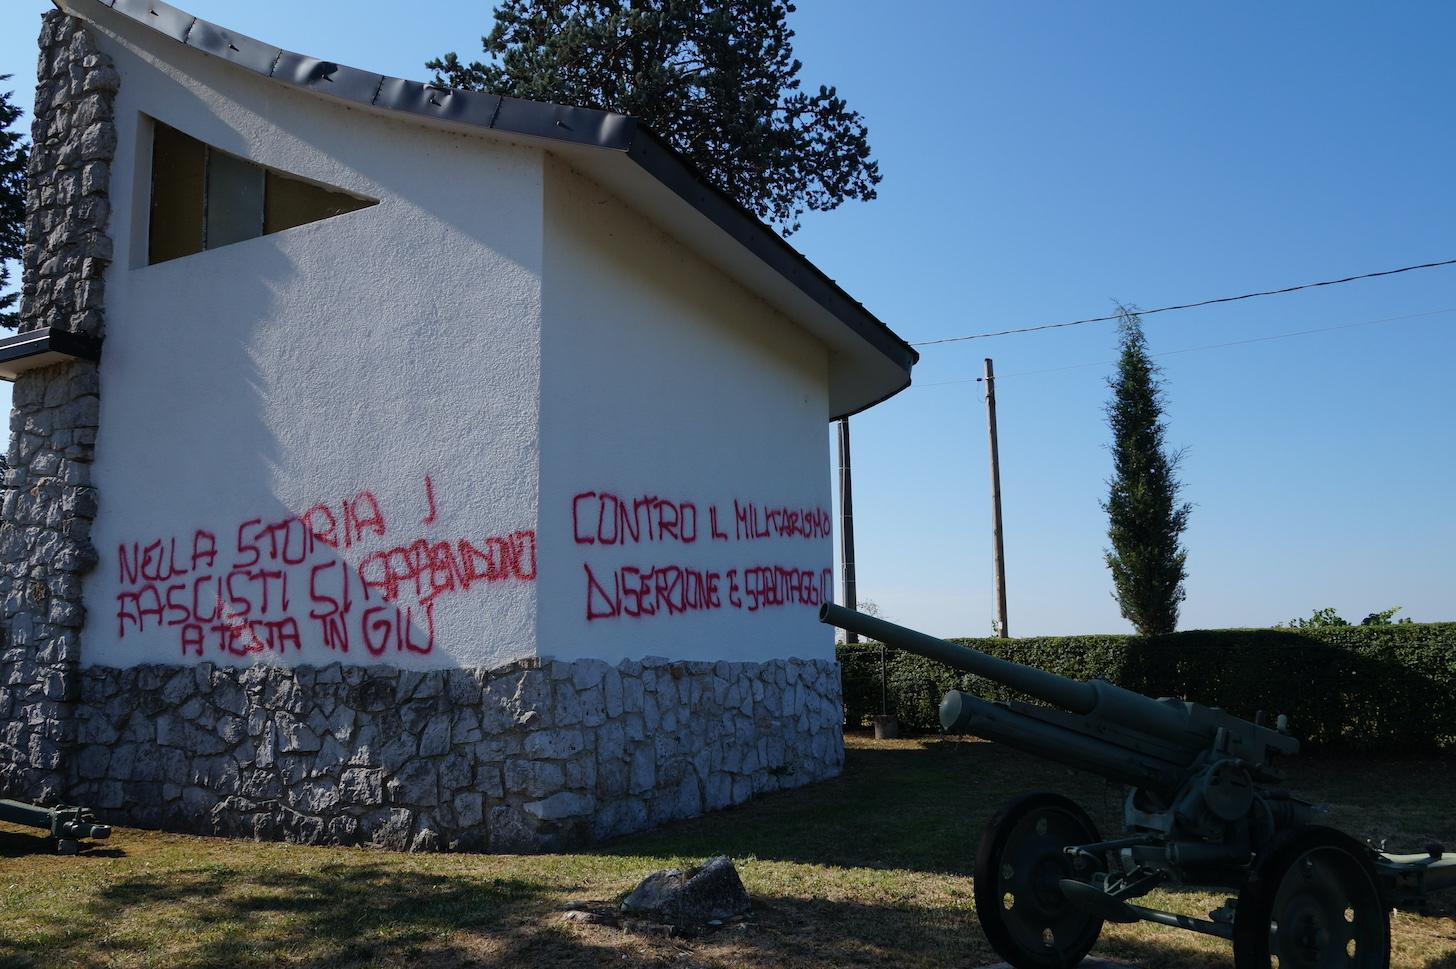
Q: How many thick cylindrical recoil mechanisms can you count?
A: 1